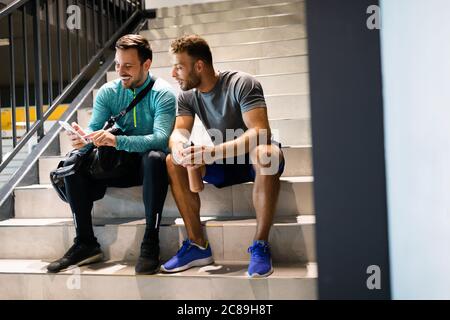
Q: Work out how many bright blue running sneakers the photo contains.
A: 2